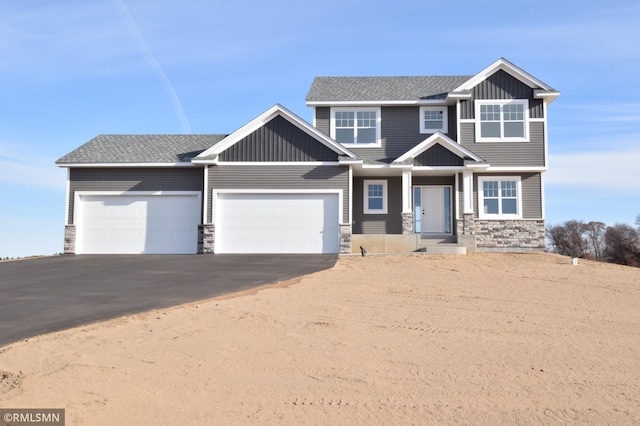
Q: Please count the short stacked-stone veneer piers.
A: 5